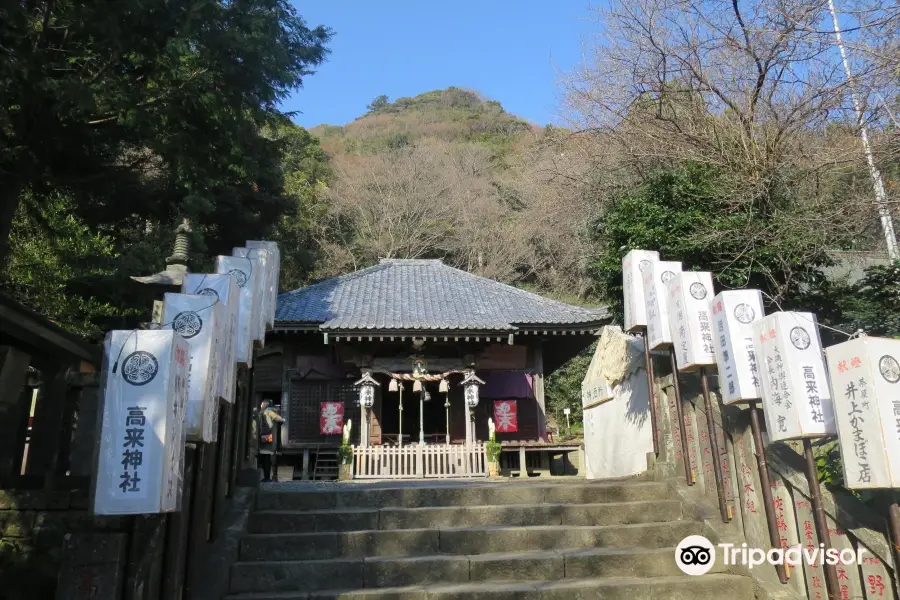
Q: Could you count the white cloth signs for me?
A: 12